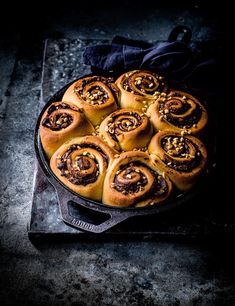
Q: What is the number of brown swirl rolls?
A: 8